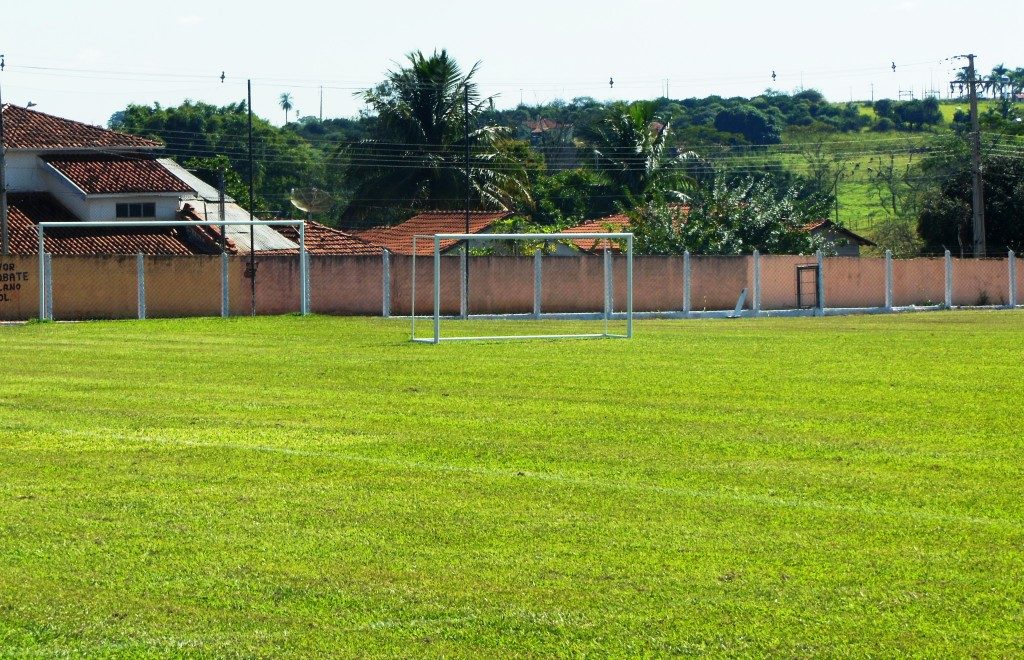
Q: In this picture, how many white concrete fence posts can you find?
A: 14